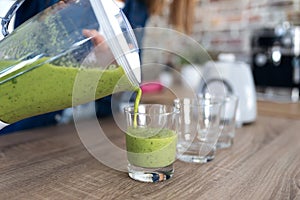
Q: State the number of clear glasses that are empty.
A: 2